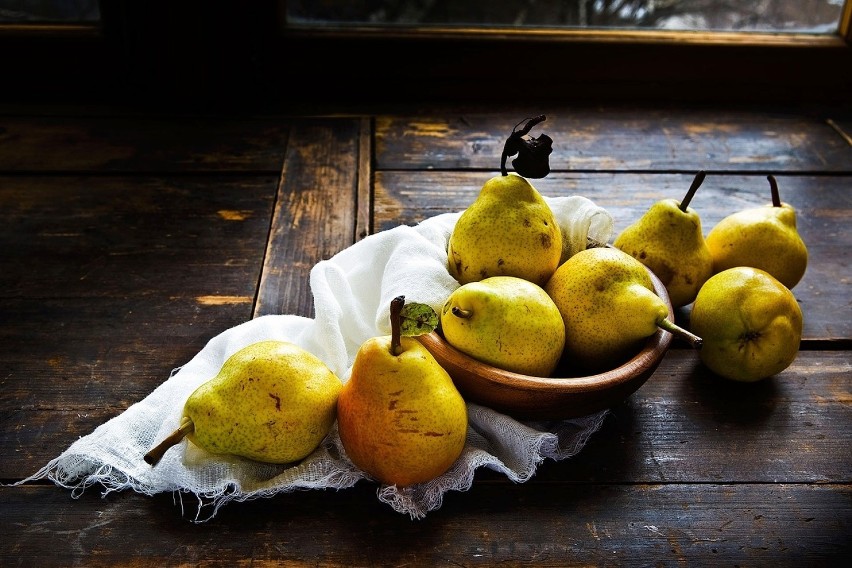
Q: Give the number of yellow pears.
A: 8